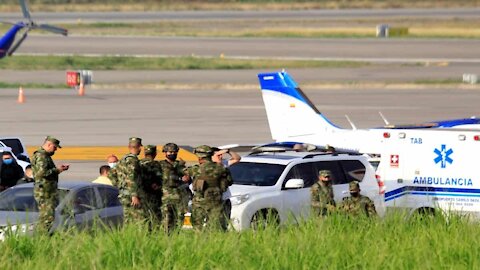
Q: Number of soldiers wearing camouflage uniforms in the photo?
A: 7